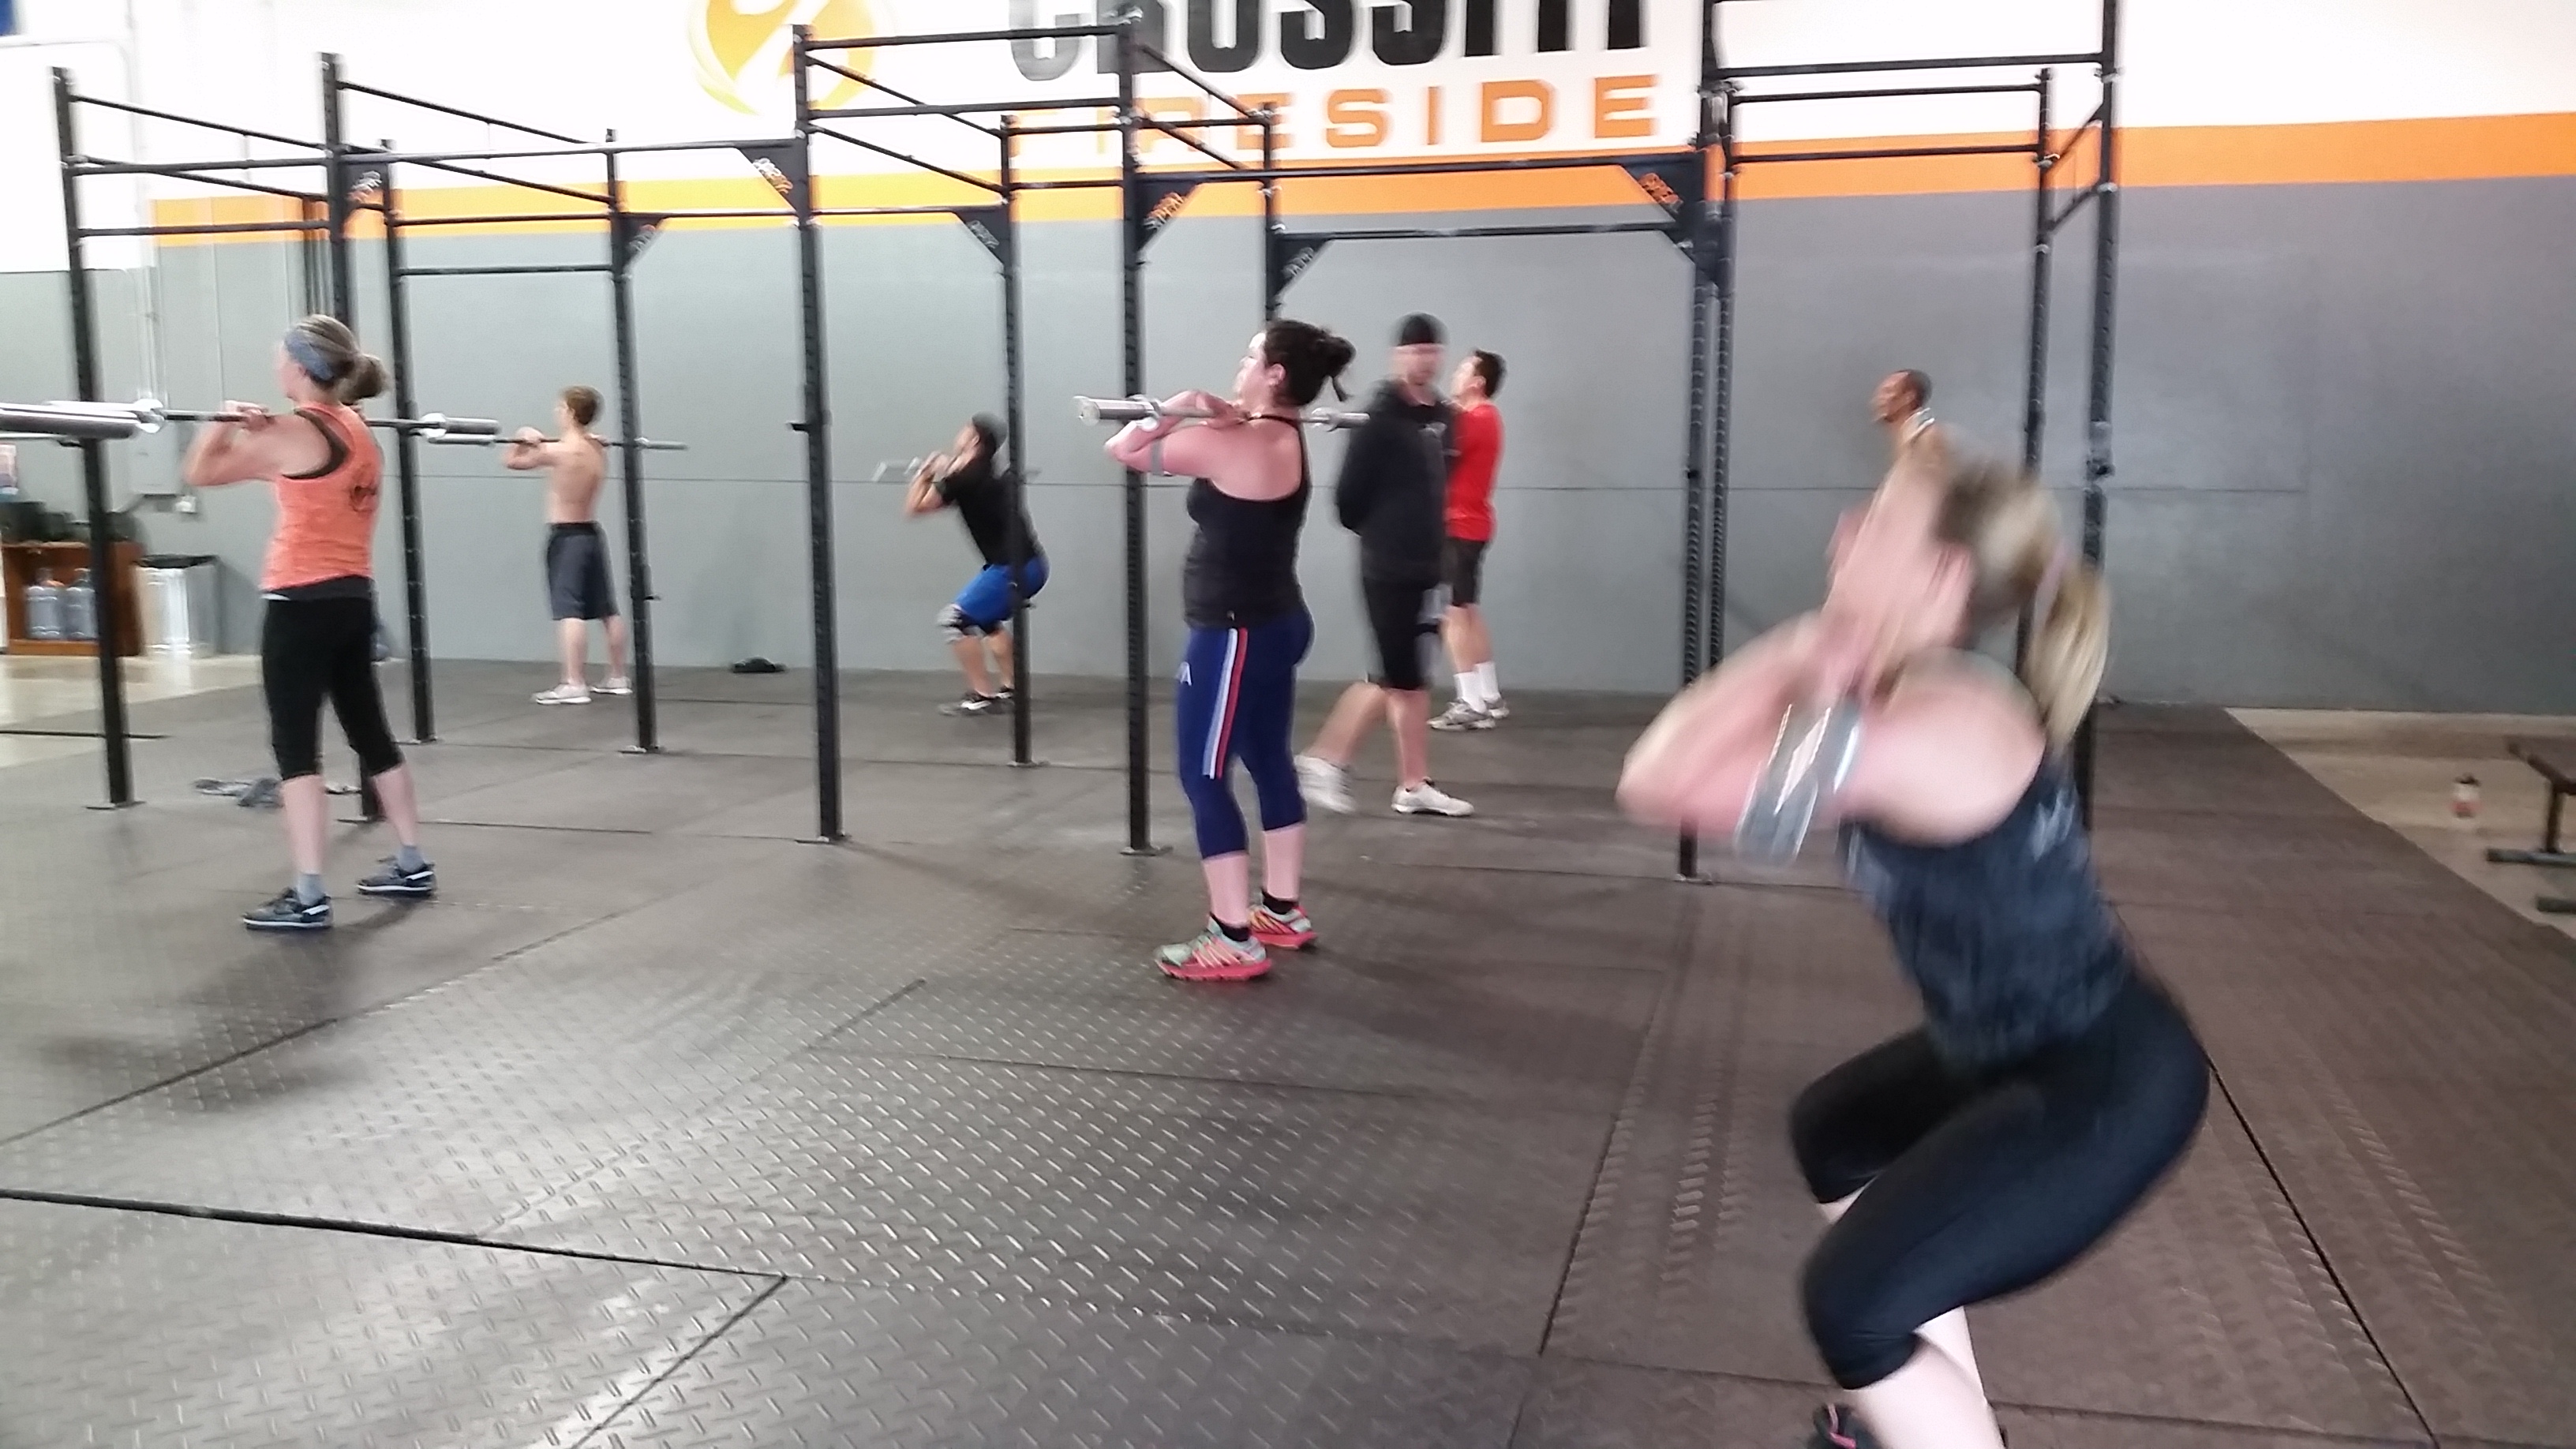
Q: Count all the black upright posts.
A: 12